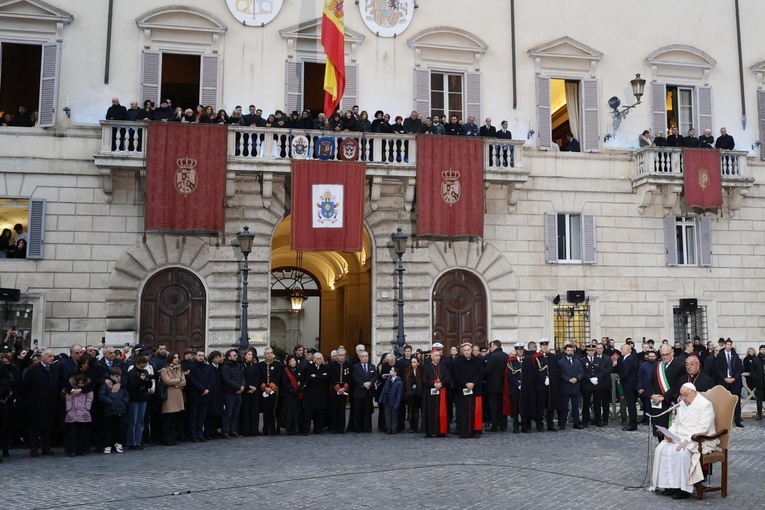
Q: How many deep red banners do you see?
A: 4